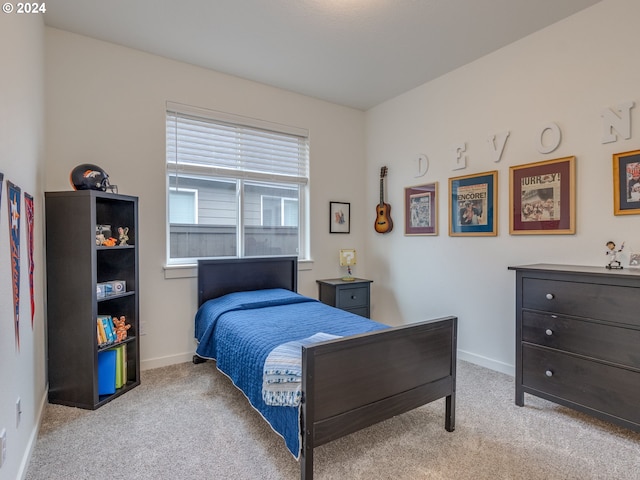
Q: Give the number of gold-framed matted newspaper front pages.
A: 4